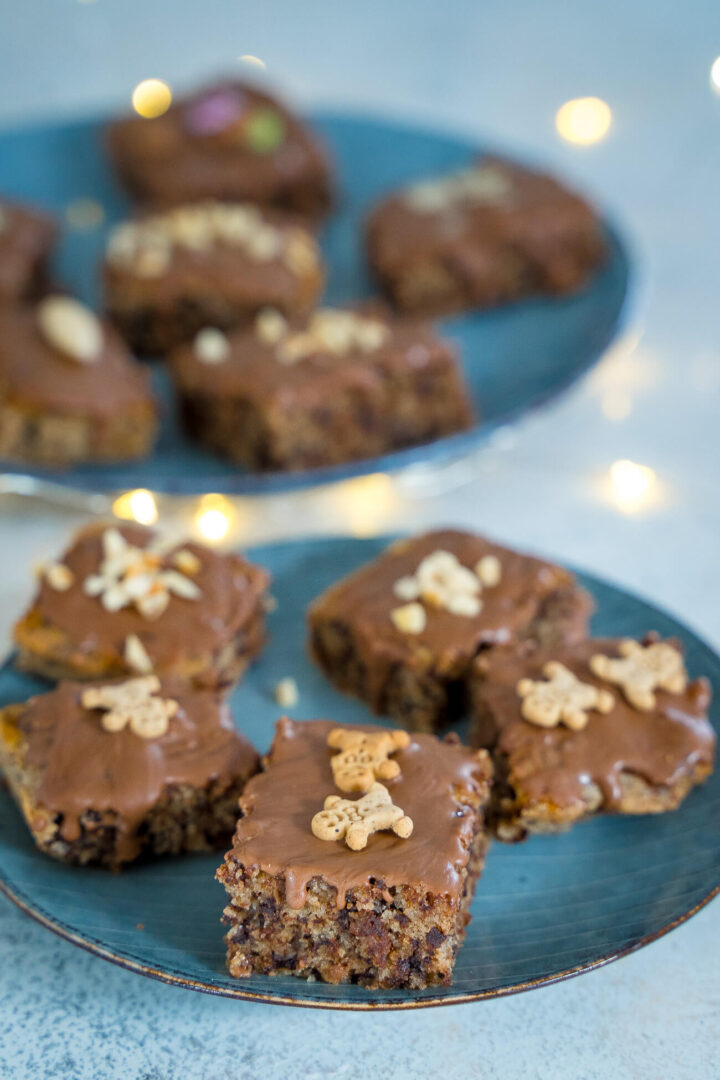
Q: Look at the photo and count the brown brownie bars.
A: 11